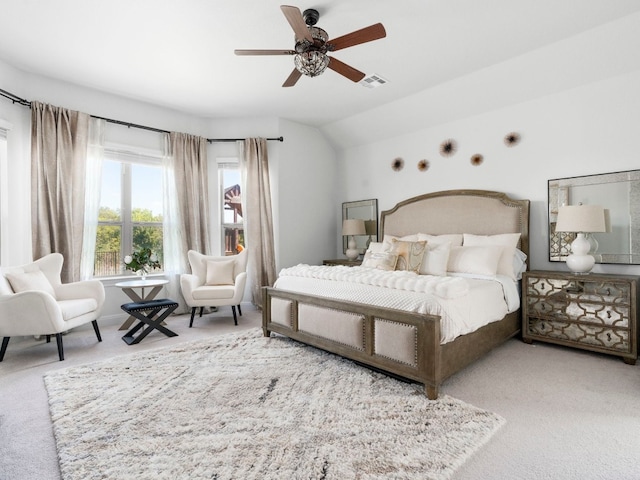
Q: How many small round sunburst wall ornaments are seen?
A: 5